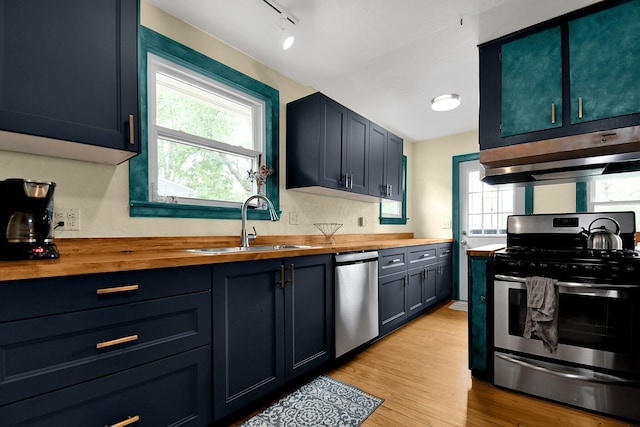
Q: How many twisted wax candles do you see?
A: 0